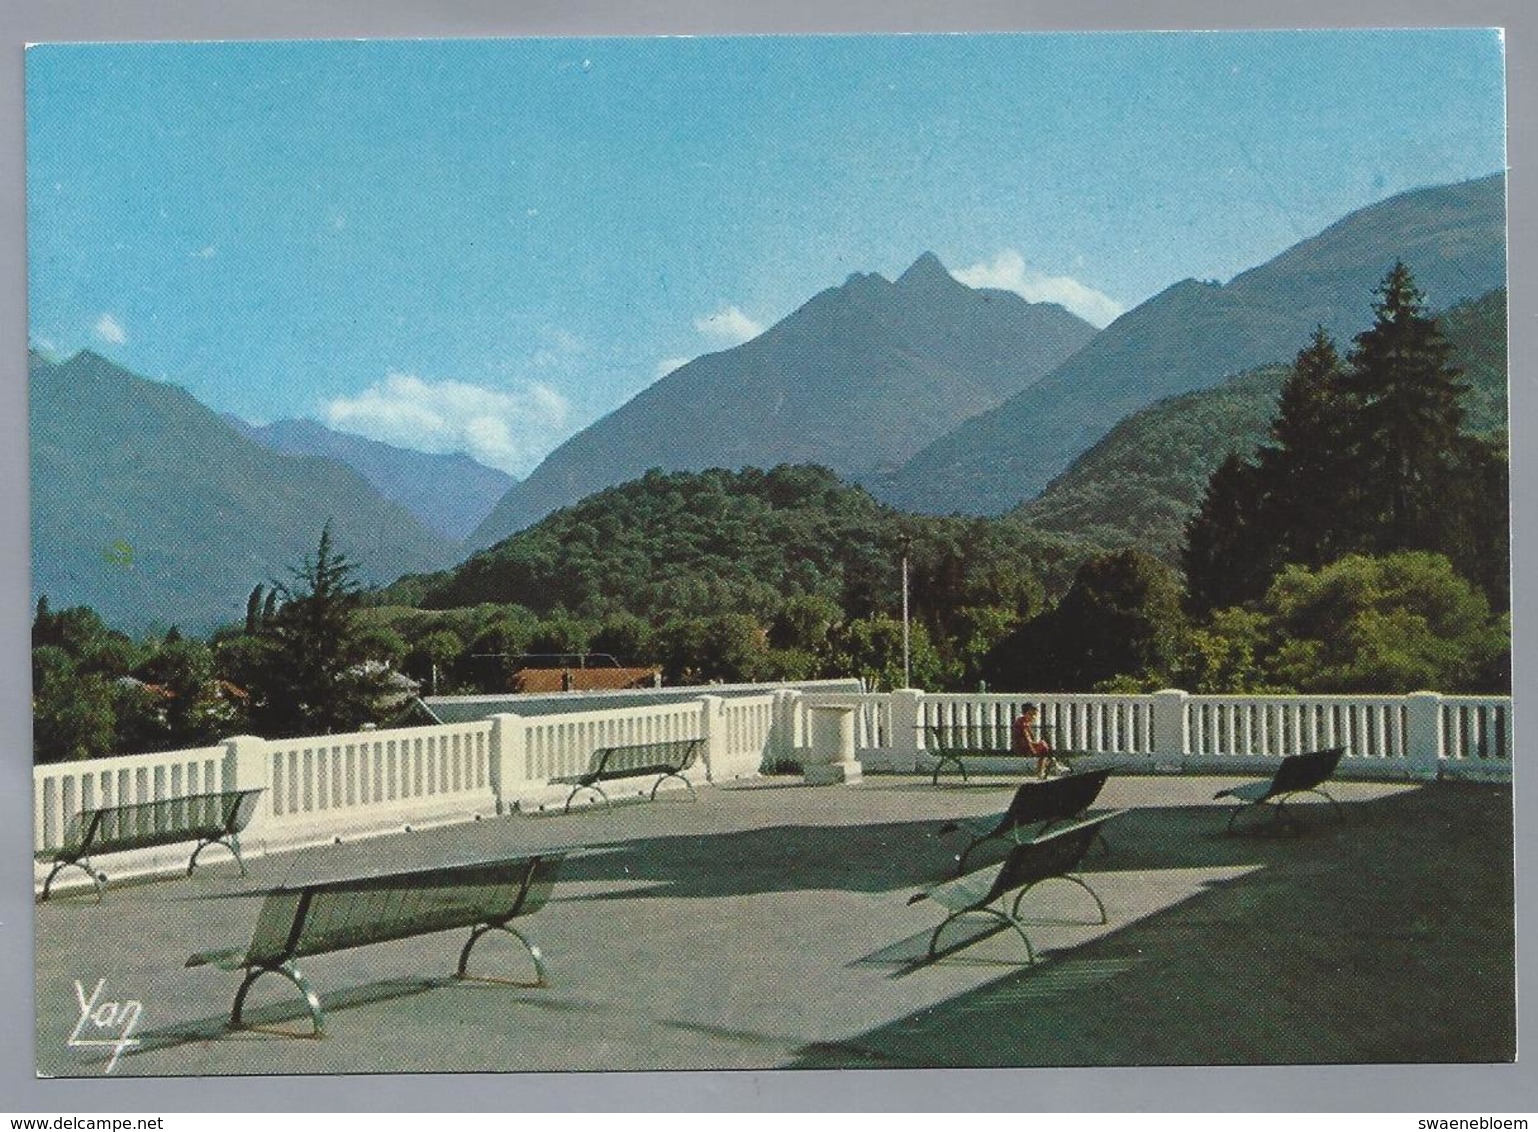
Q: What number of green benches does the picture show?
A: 7